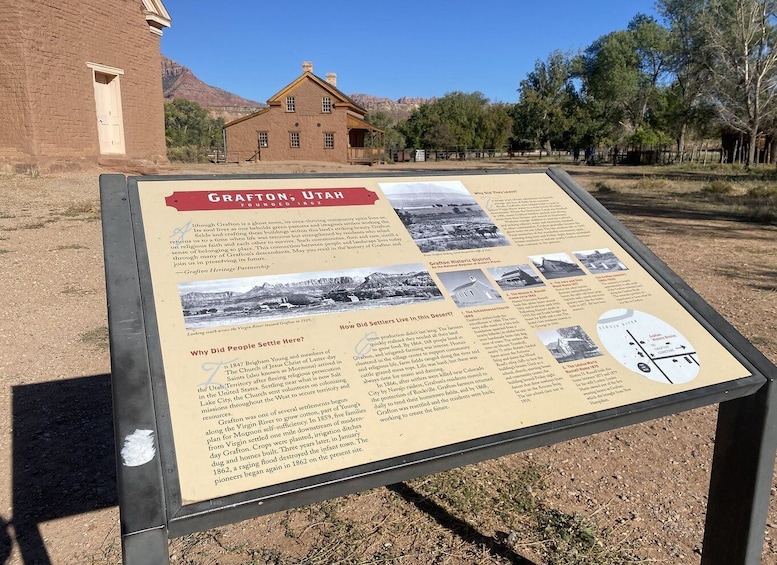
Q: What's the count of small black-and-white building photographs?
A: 5